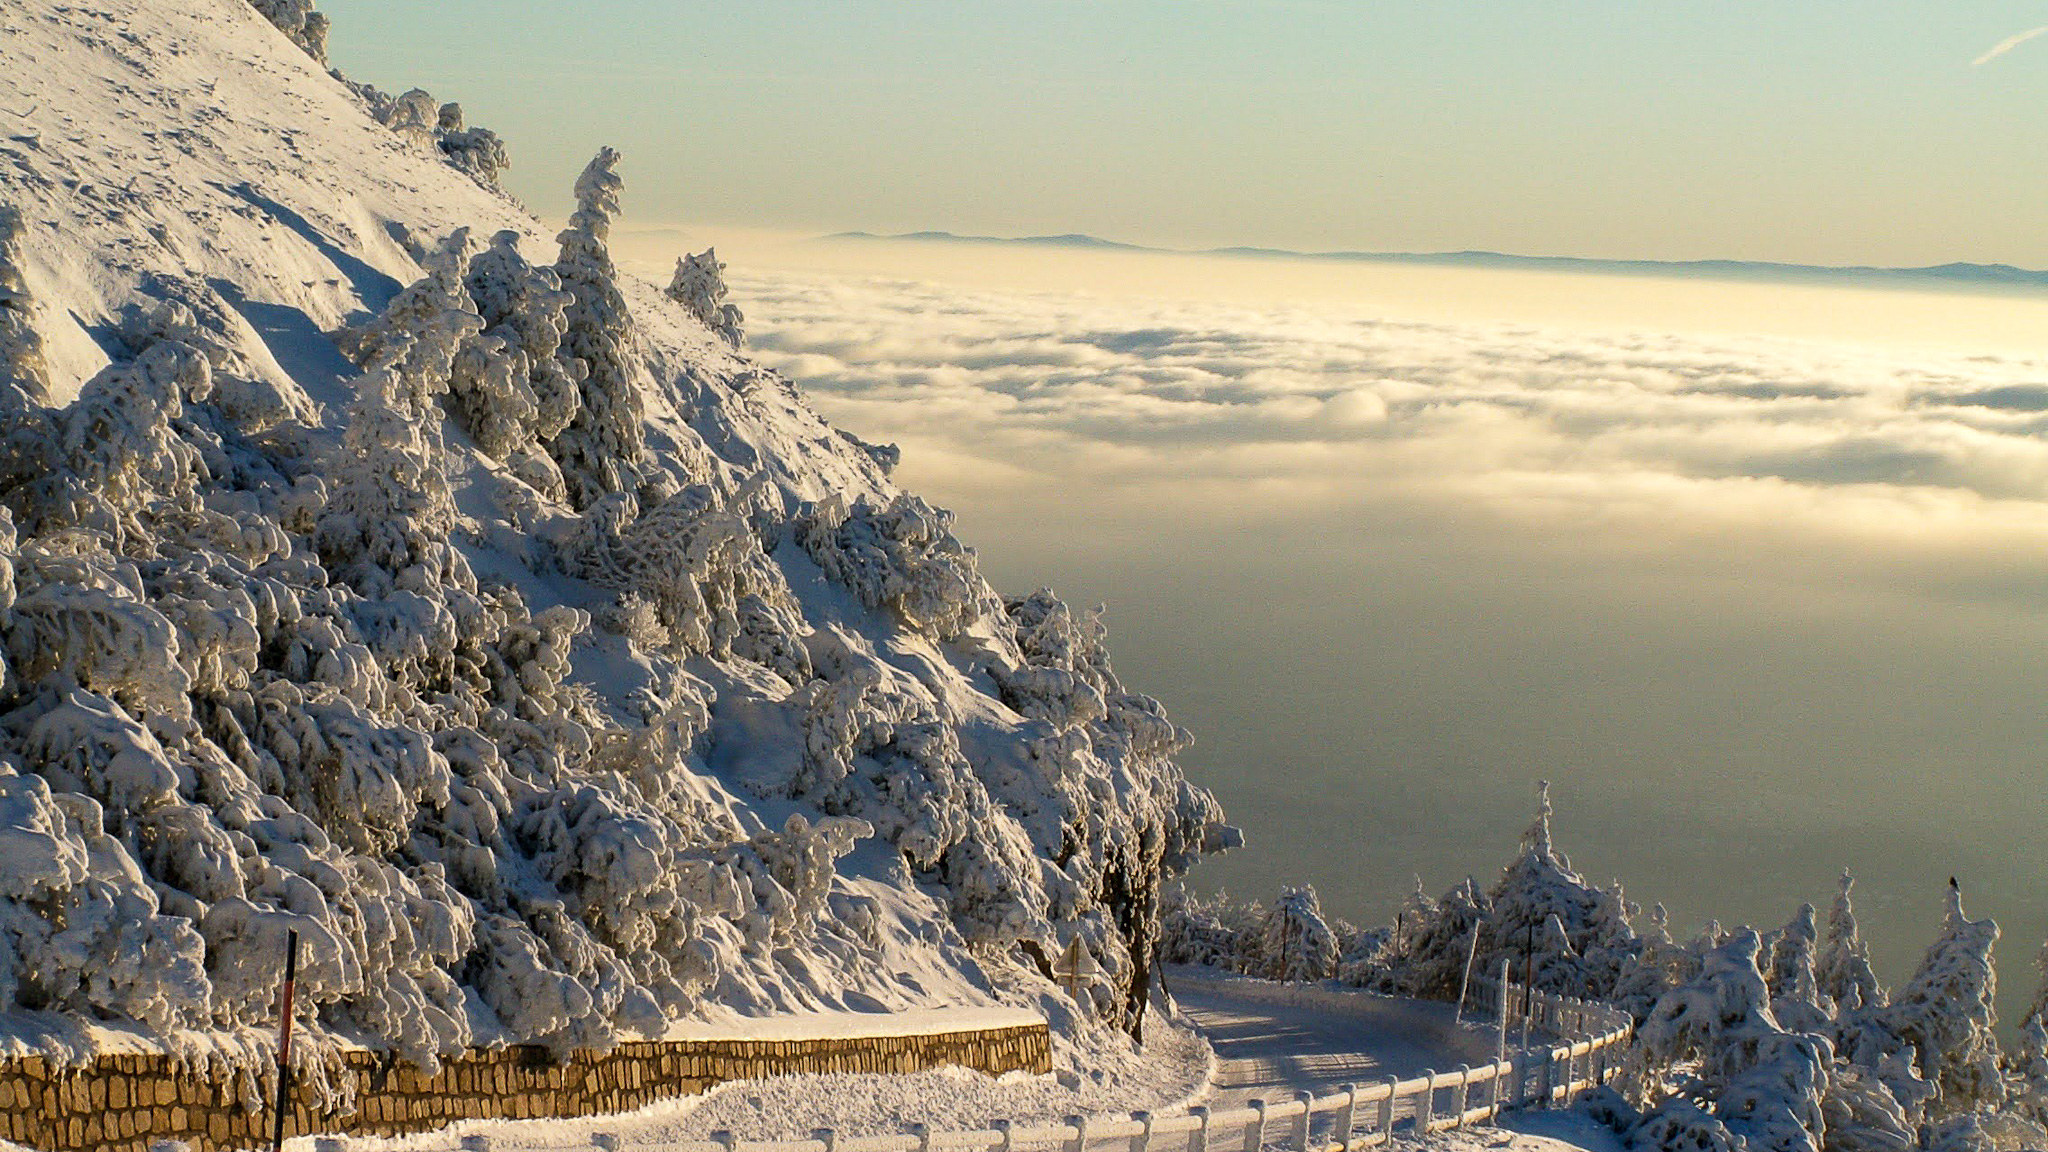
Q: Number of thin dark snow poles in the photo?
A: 4